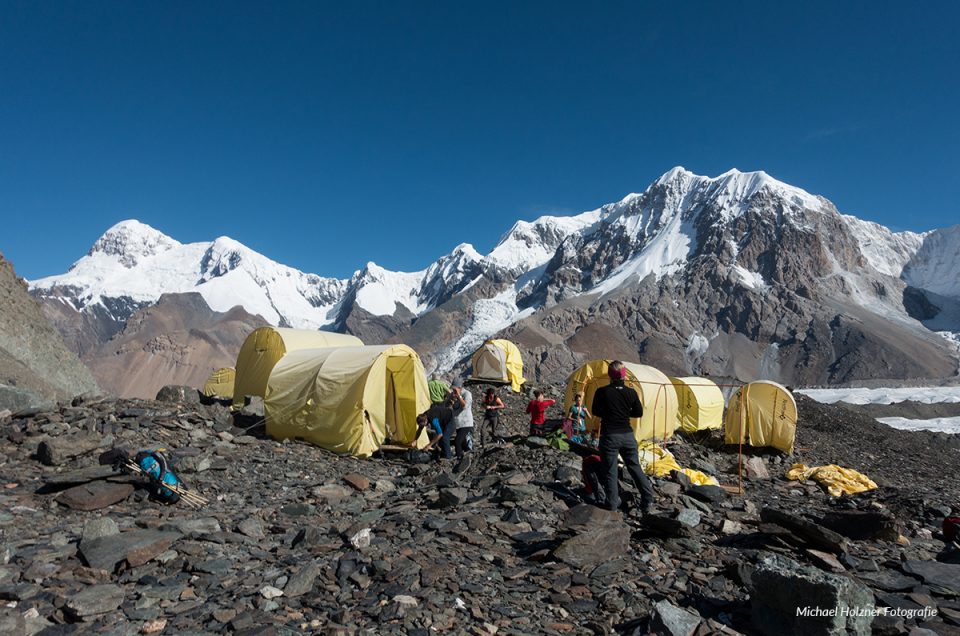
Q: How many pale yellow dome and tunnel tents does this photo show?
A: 7